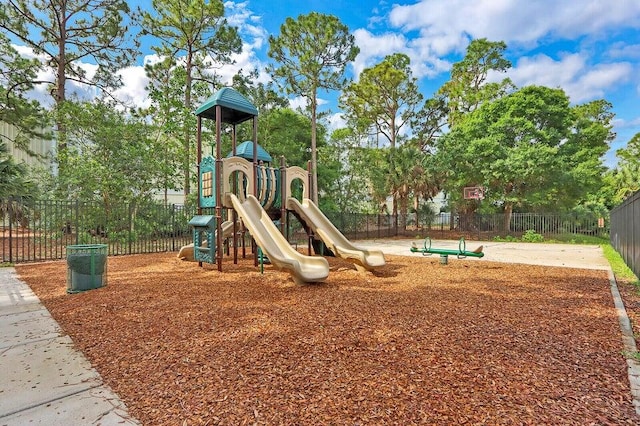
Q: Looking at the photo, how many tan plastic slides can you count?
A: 3